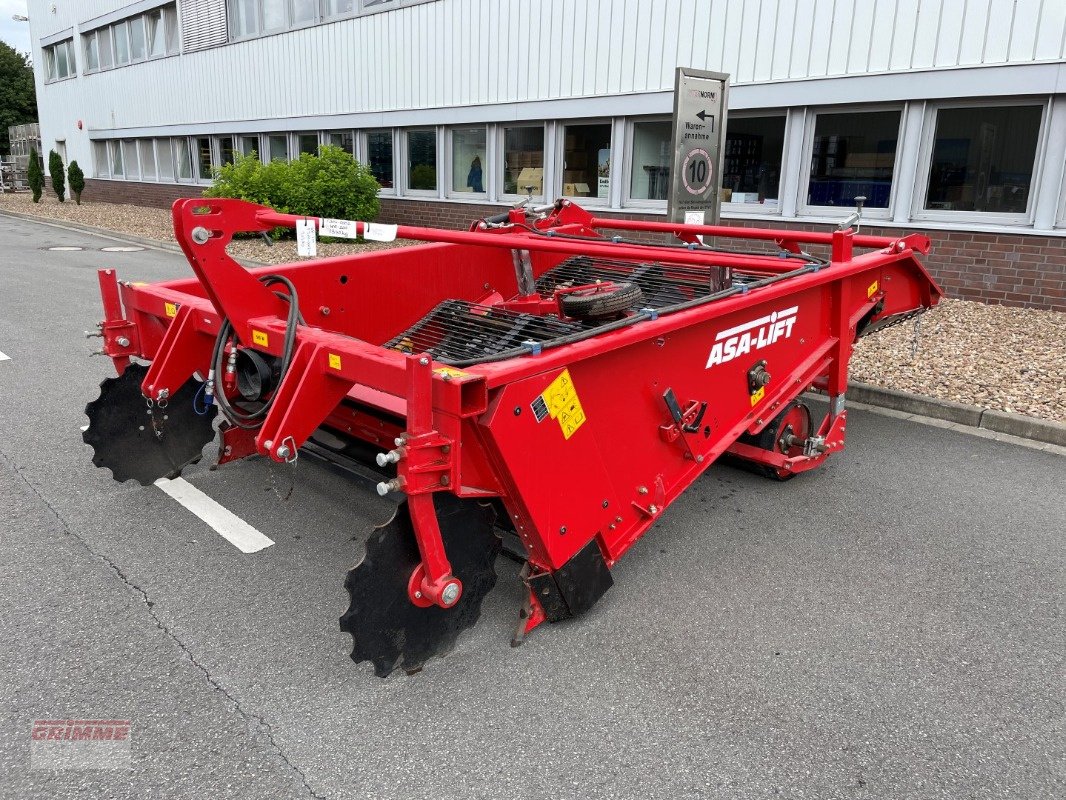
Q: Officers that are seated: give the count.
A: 0